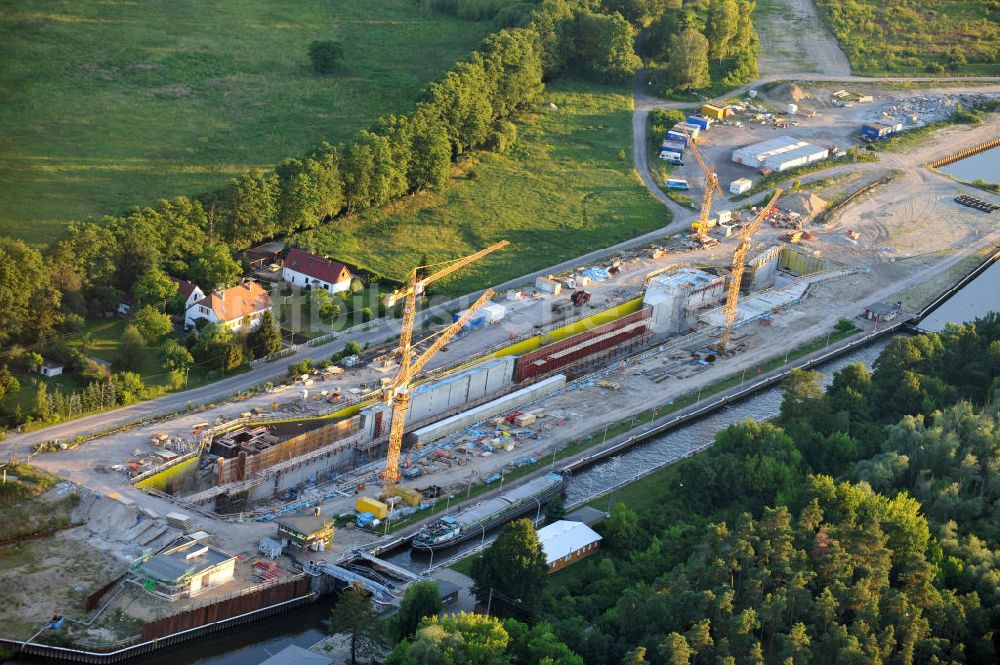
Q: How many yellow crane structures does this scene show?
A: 4